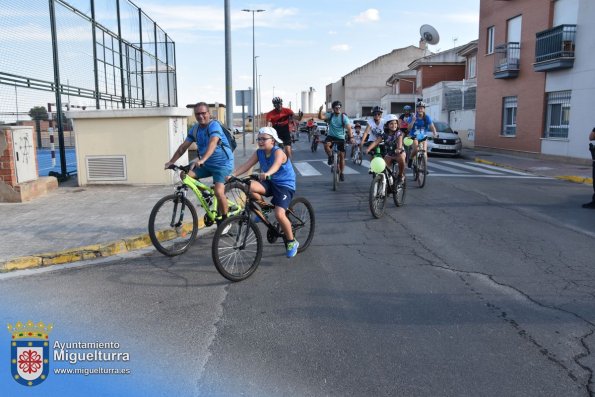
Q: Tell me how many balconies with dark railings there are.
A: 2